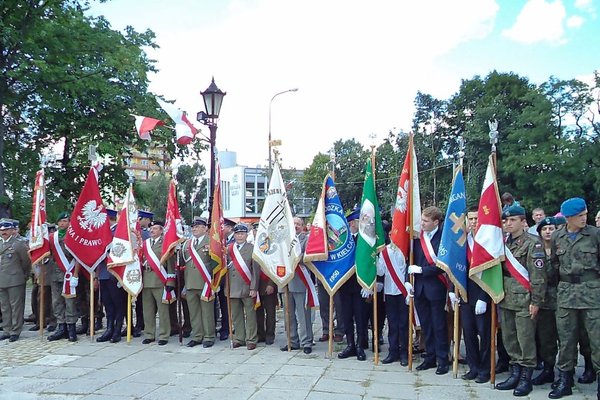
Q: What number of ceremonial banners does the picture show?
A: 11